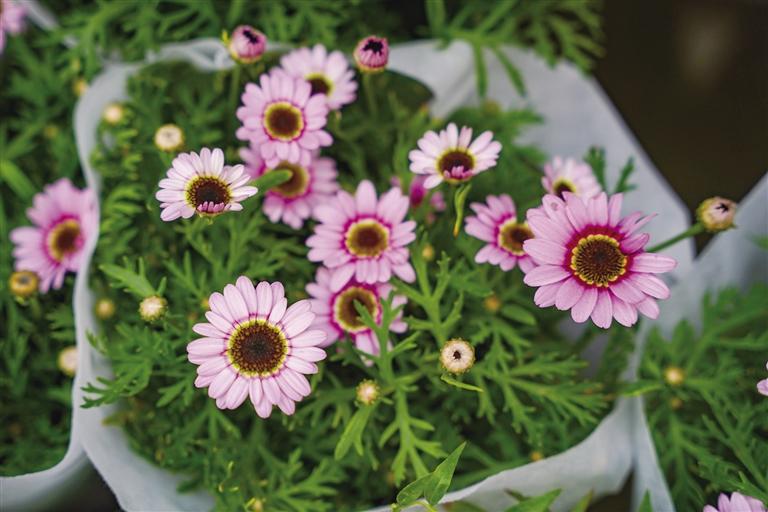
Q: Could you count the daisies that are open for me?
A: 12